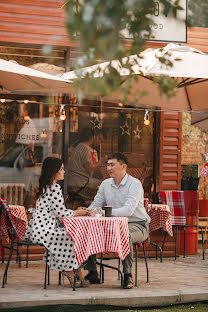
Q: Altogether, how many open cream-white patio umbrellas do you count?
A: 2